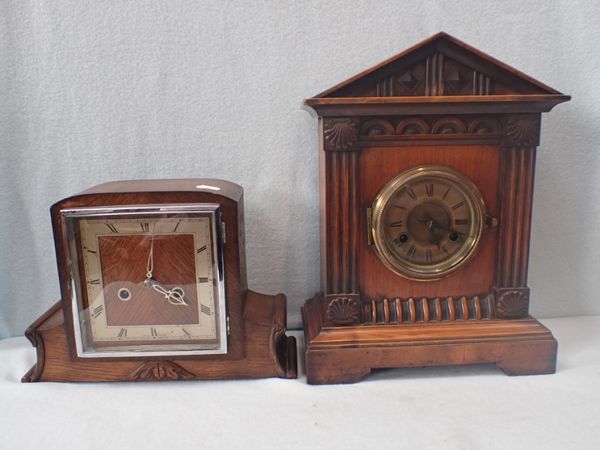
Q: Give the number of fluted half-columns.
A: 2